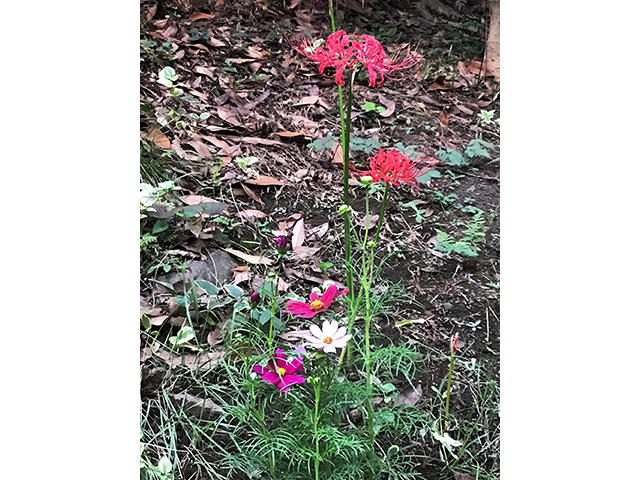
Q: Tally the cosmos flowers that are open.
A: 3